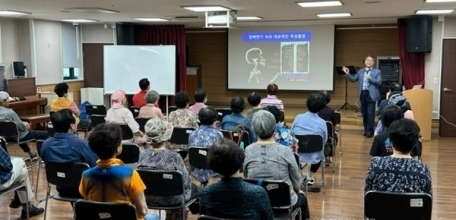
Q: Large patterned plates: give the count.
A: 0